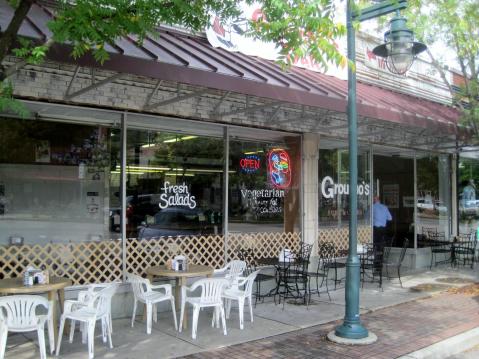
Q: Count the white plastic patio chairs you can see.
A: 7